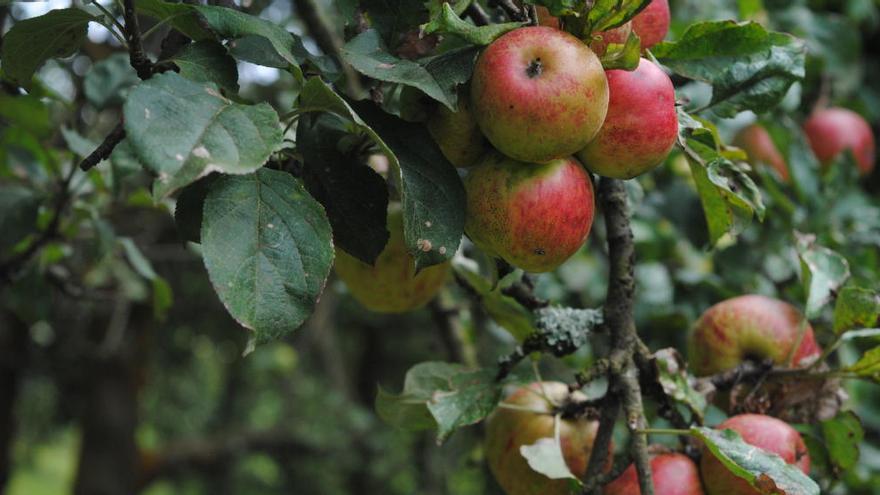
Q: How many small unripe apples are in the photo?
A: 0